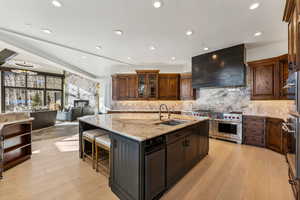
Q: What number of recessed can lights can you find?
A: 12